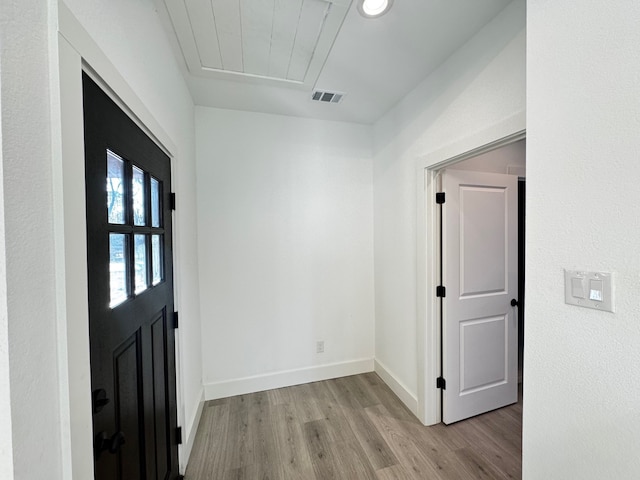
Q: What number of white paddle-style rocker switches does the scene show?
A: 2